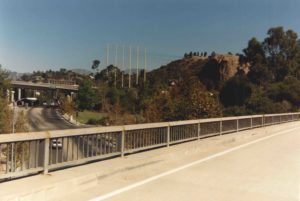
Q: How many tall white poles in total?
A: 6